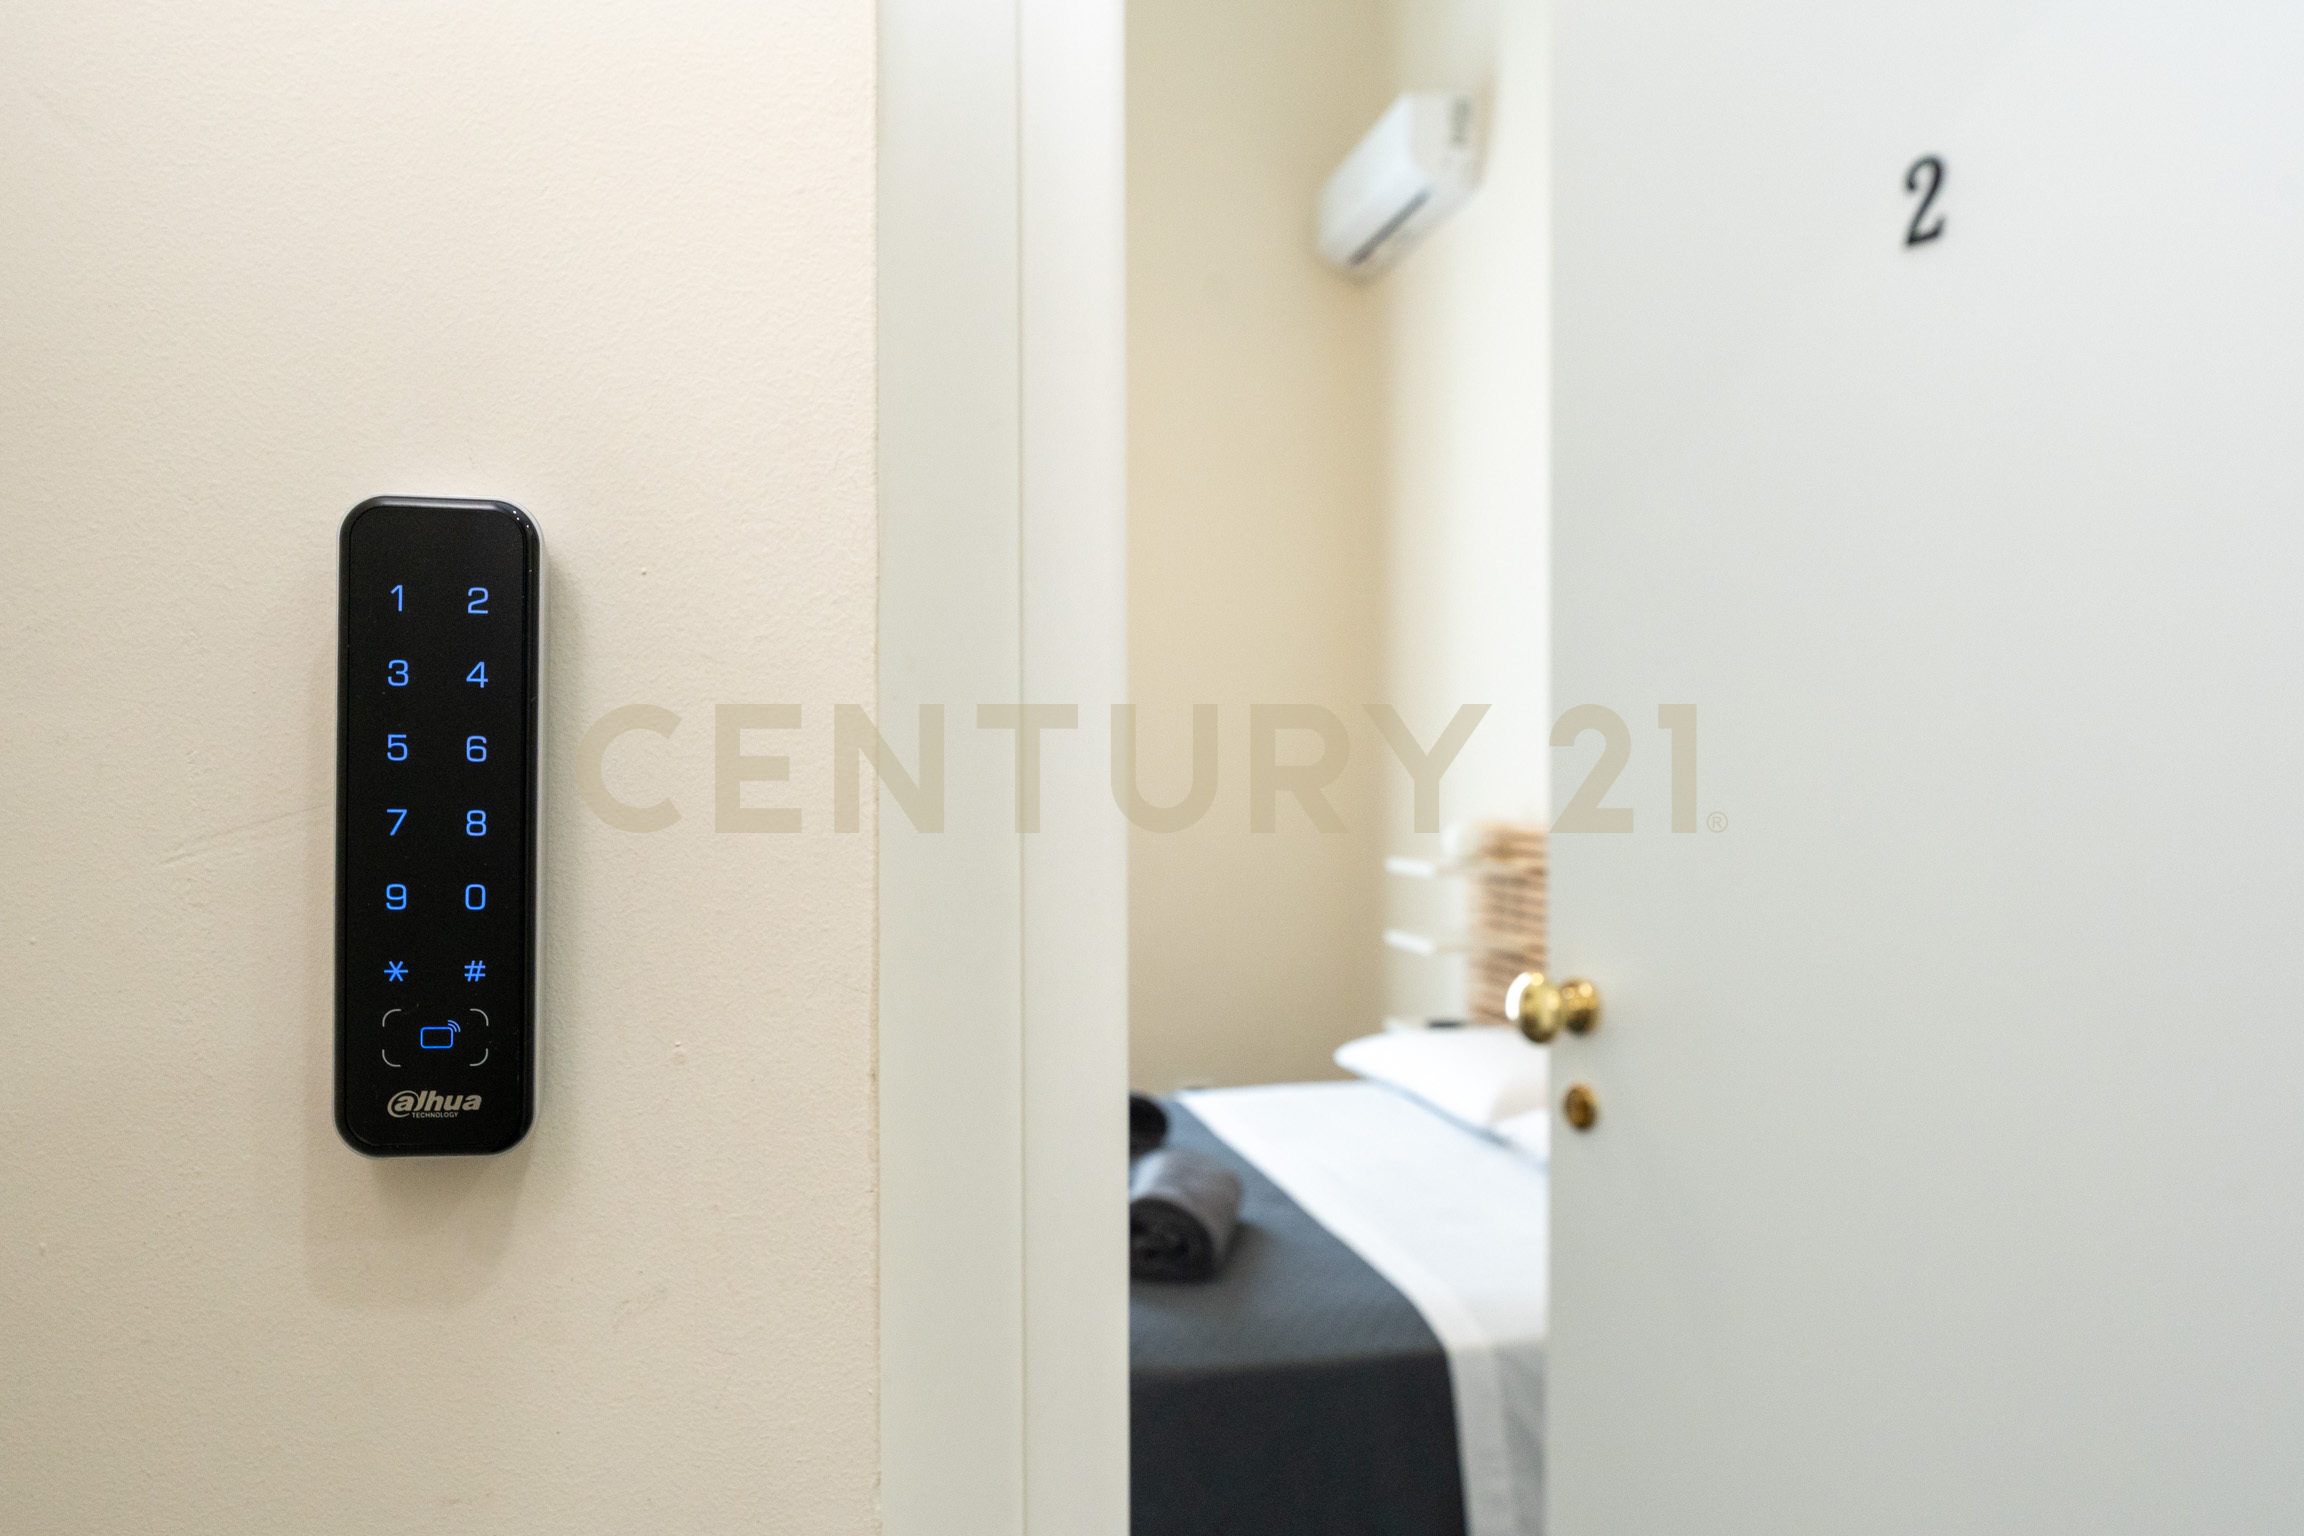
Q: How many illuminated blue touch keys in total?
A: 12